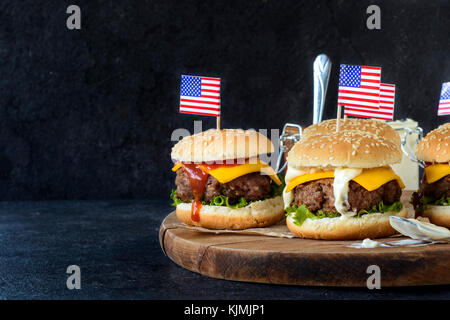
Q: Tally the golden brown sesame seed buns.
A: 4